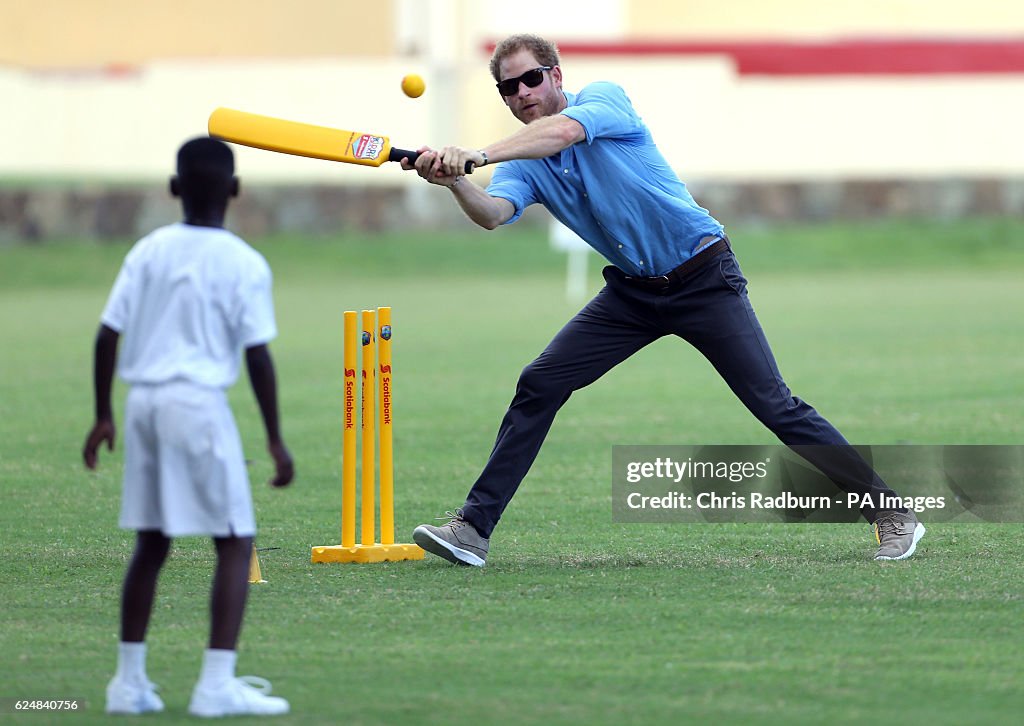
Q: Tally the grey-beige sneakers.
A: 2